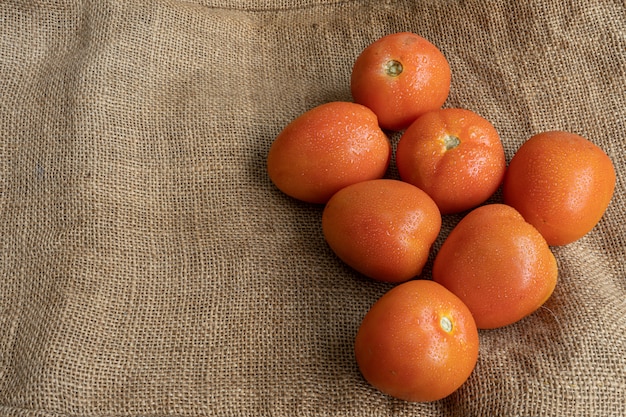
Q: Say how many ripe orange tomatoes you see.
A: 7